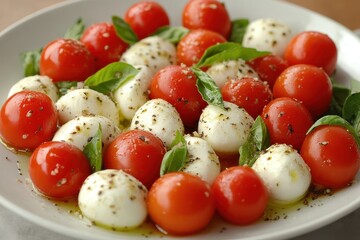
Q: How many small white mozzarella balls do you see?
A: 12